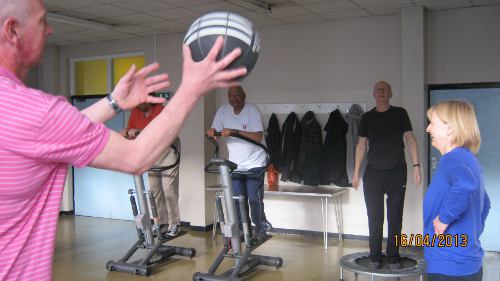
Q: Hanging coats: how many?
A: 5